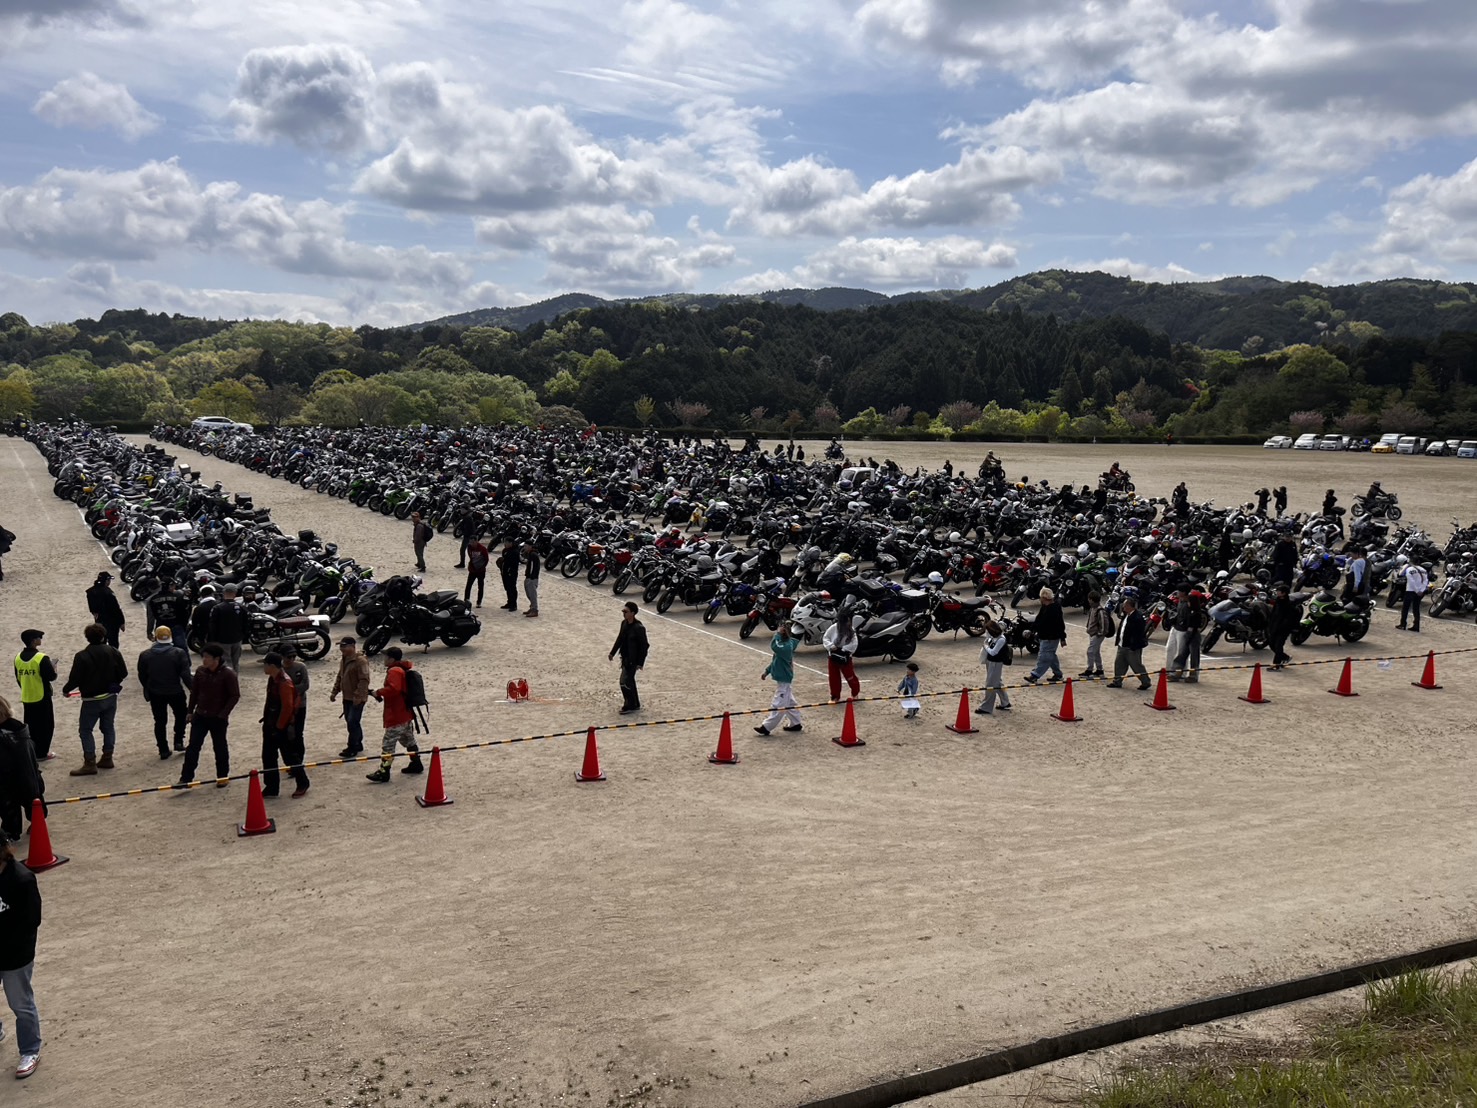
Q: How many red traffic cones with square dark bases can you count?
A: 12